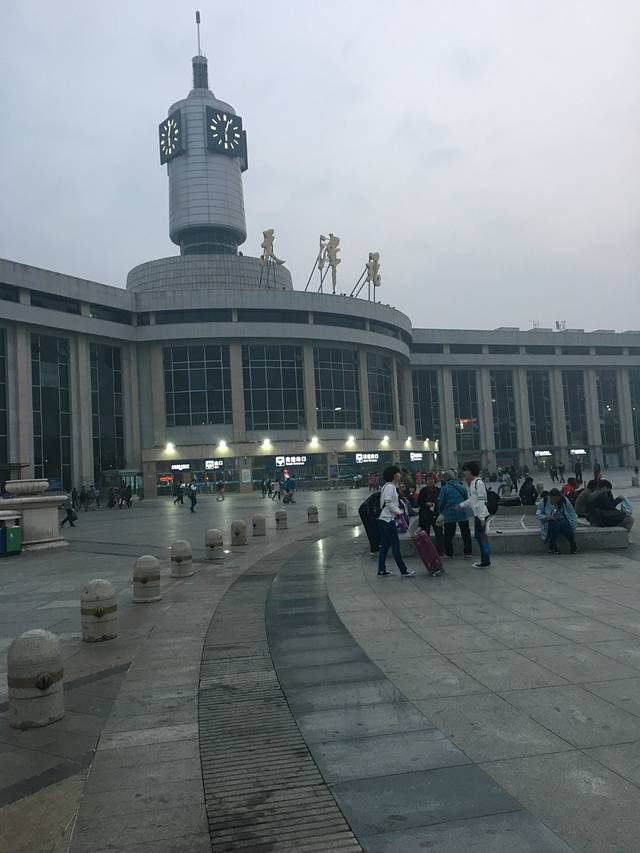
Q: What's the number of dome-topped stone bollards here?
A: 10